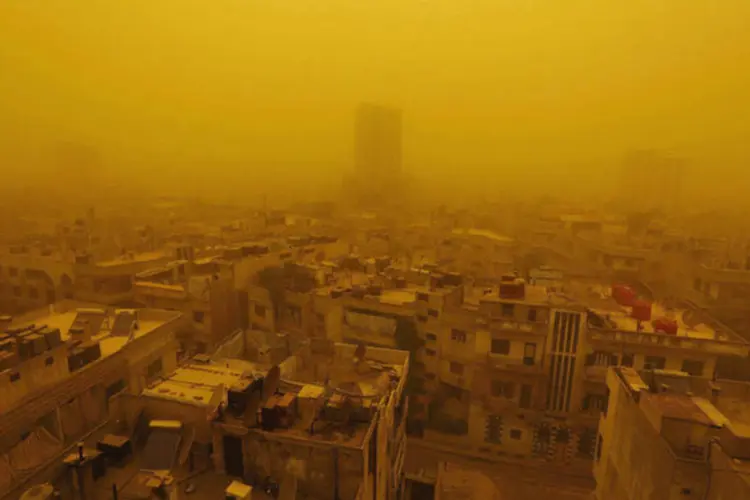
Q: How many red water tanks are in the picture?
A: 3